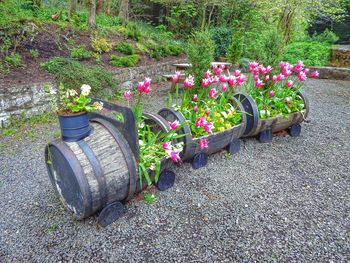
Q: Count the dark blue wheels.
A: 6